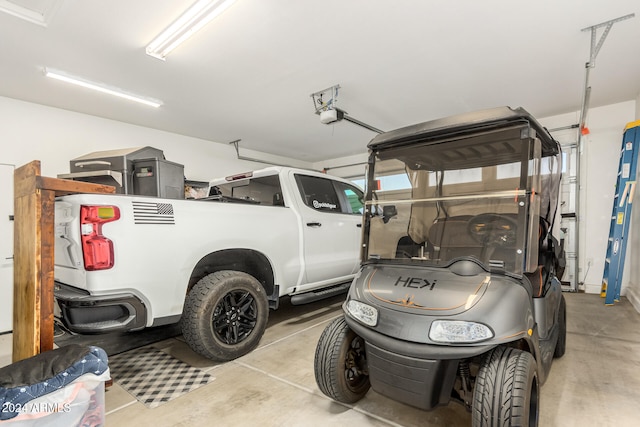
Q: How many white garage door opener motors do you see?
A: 1